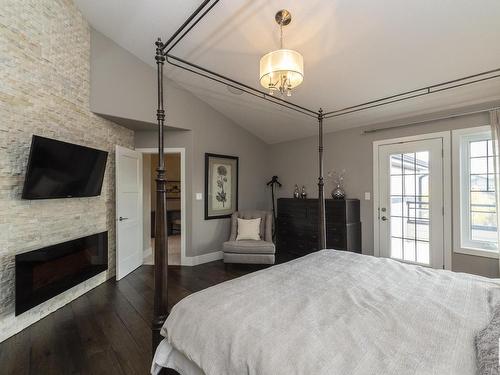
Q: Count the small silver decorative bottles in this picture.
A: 2